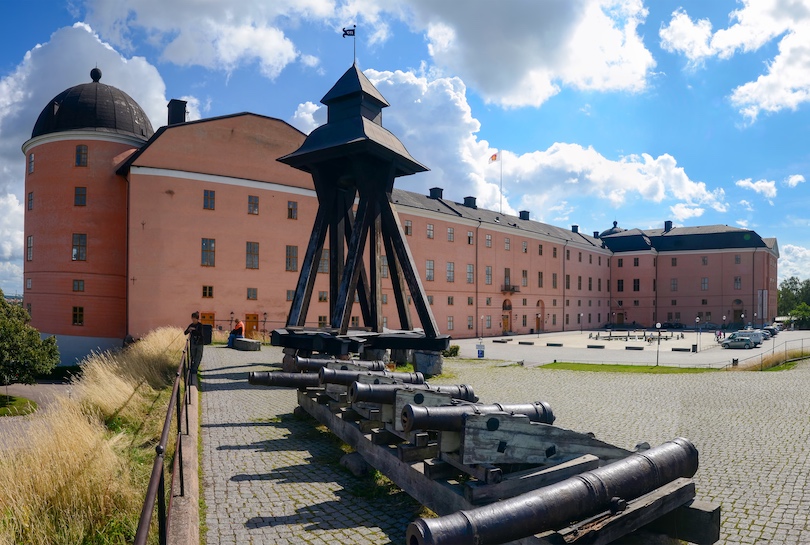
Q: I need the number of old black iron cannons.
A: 6